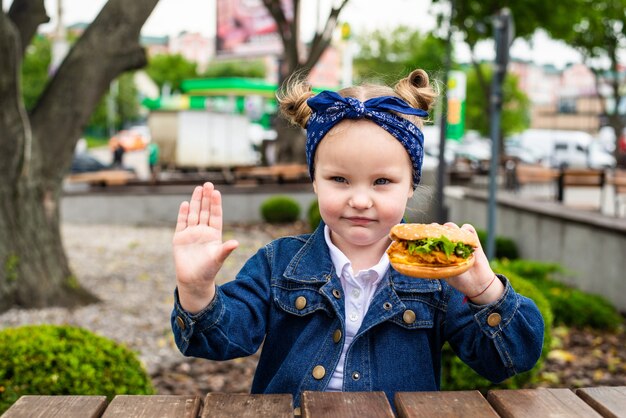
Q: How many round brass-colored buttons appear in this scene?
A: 6